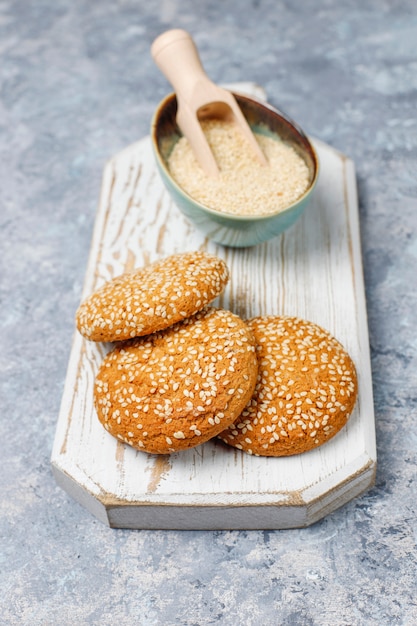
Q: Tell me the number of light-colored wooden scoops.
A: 1